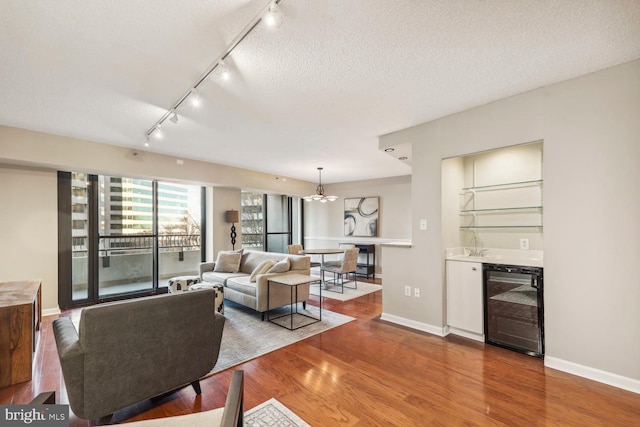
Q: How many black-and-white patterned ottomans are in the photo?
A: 2